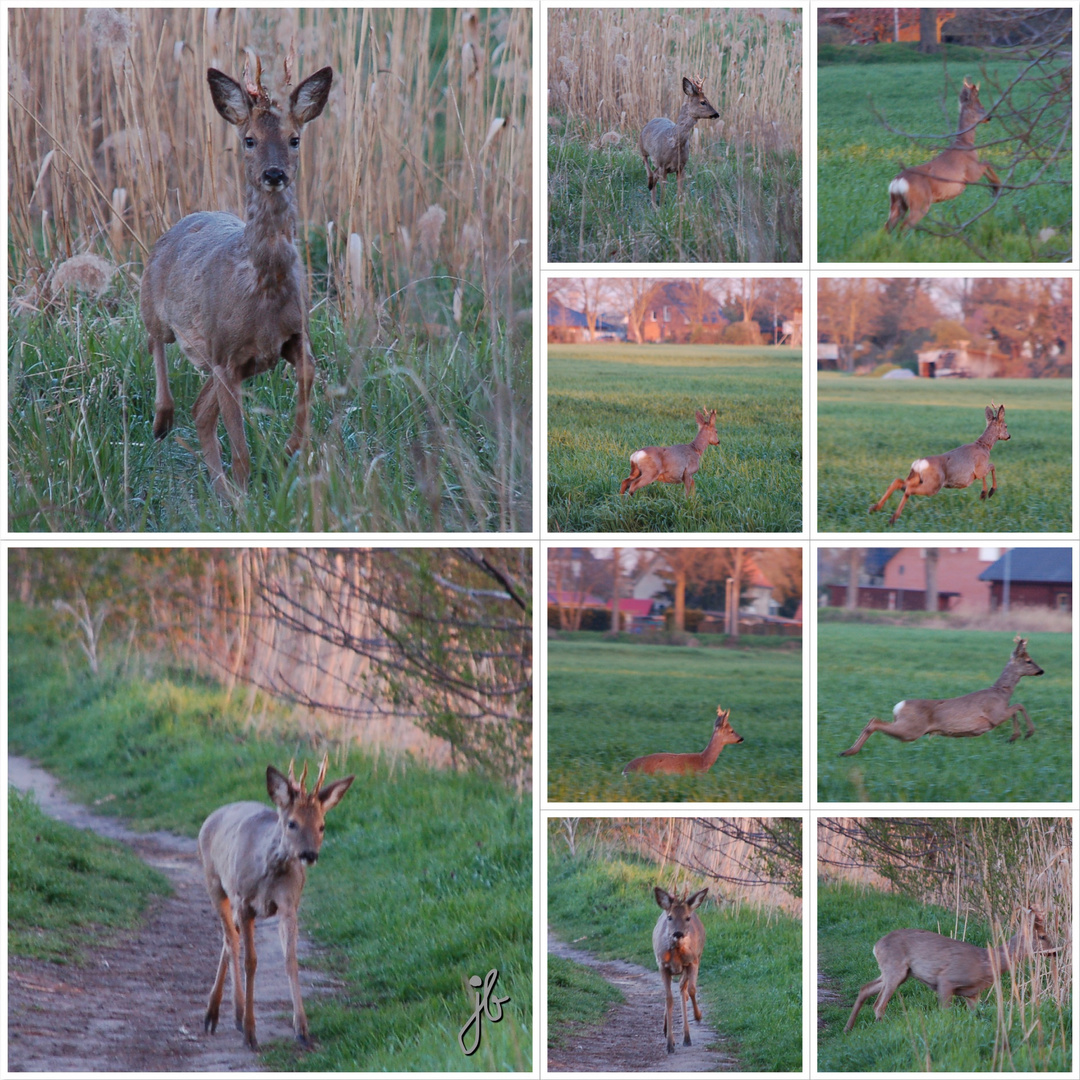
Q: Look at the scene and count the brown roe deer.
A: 10